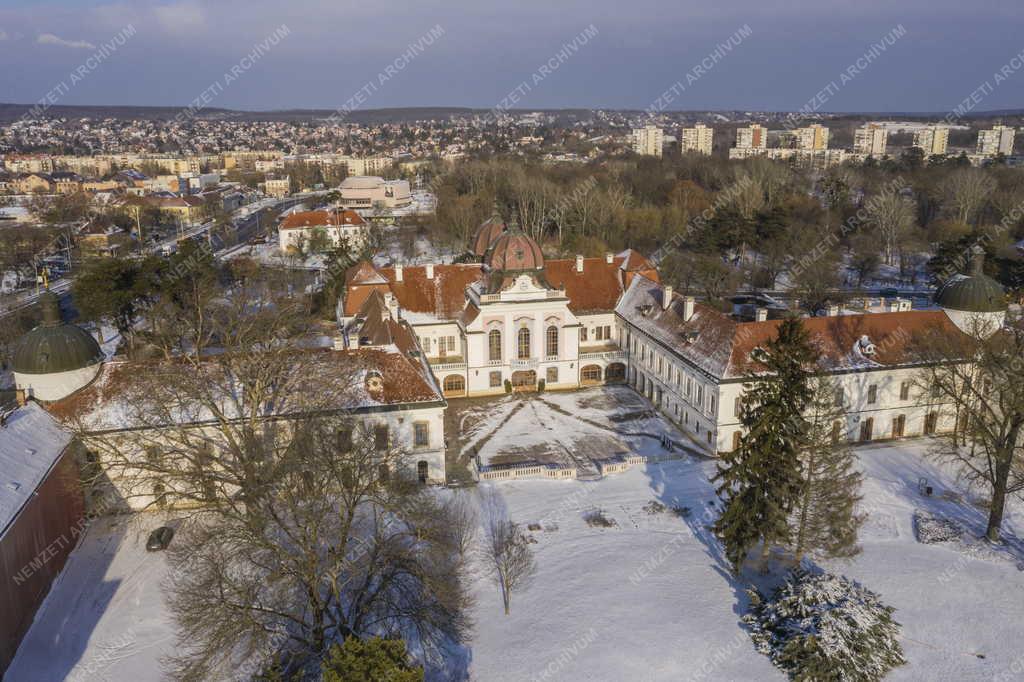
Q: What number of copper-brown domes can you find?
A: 2